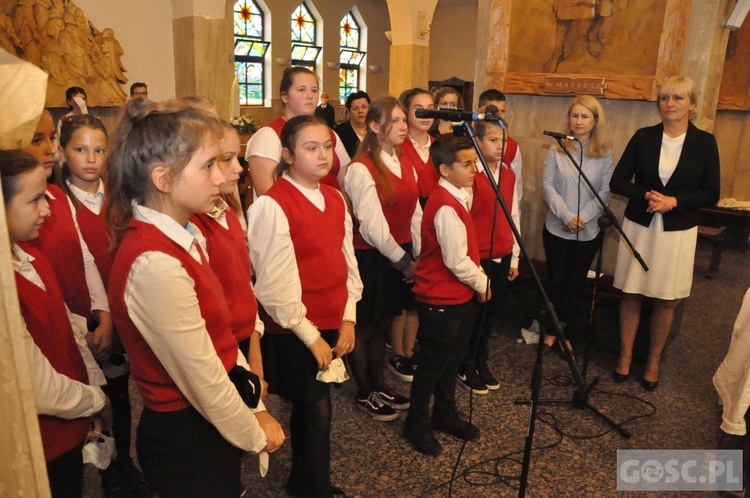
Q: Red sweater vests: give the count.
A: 12